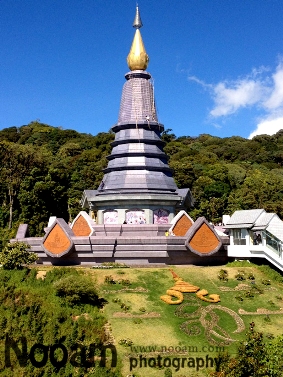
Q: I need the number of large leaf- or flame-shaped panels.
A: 4